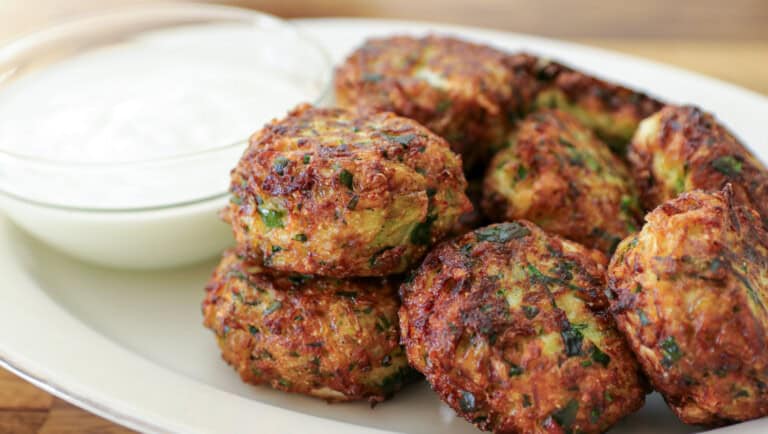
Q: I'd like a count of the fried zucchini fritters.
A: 8